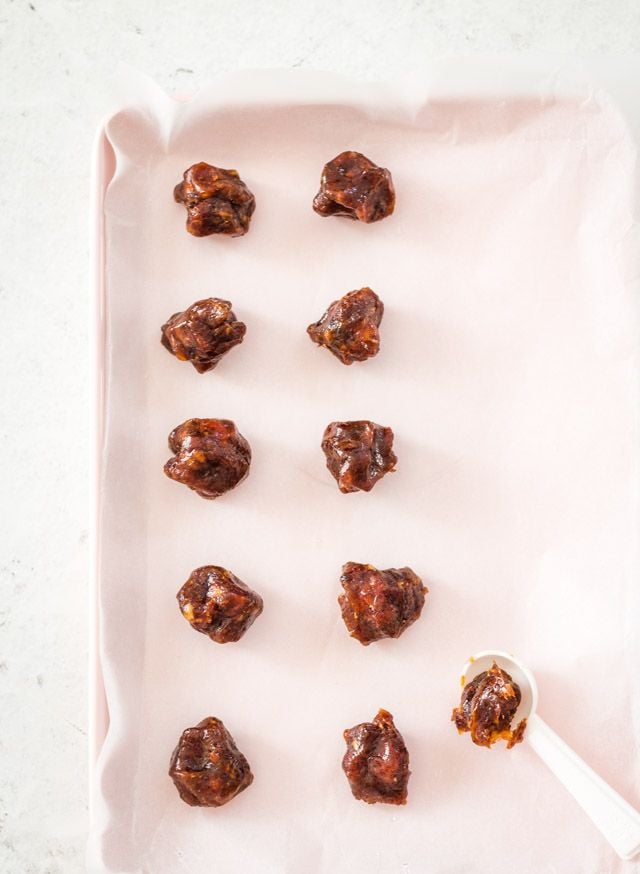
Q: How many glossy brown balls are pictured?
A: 11